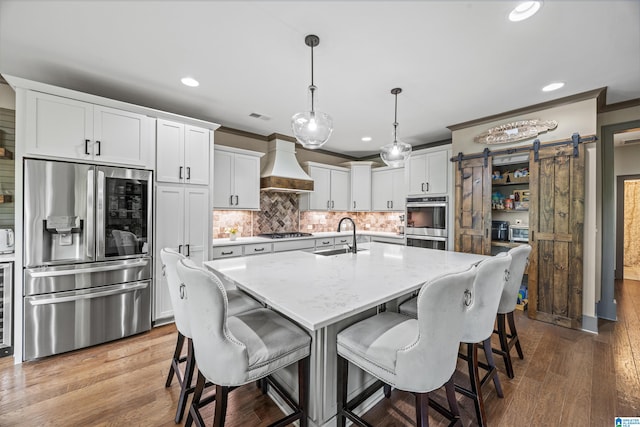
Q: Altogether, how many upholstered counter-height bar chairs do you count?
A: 5